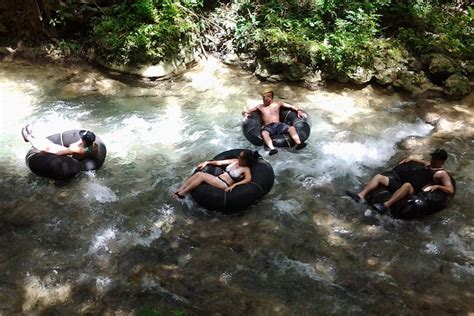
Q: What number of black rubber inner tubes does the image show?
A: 4